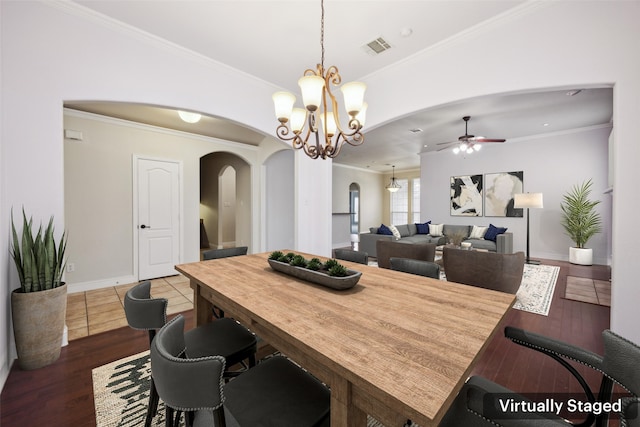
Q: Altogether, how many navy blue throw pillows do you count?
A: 3